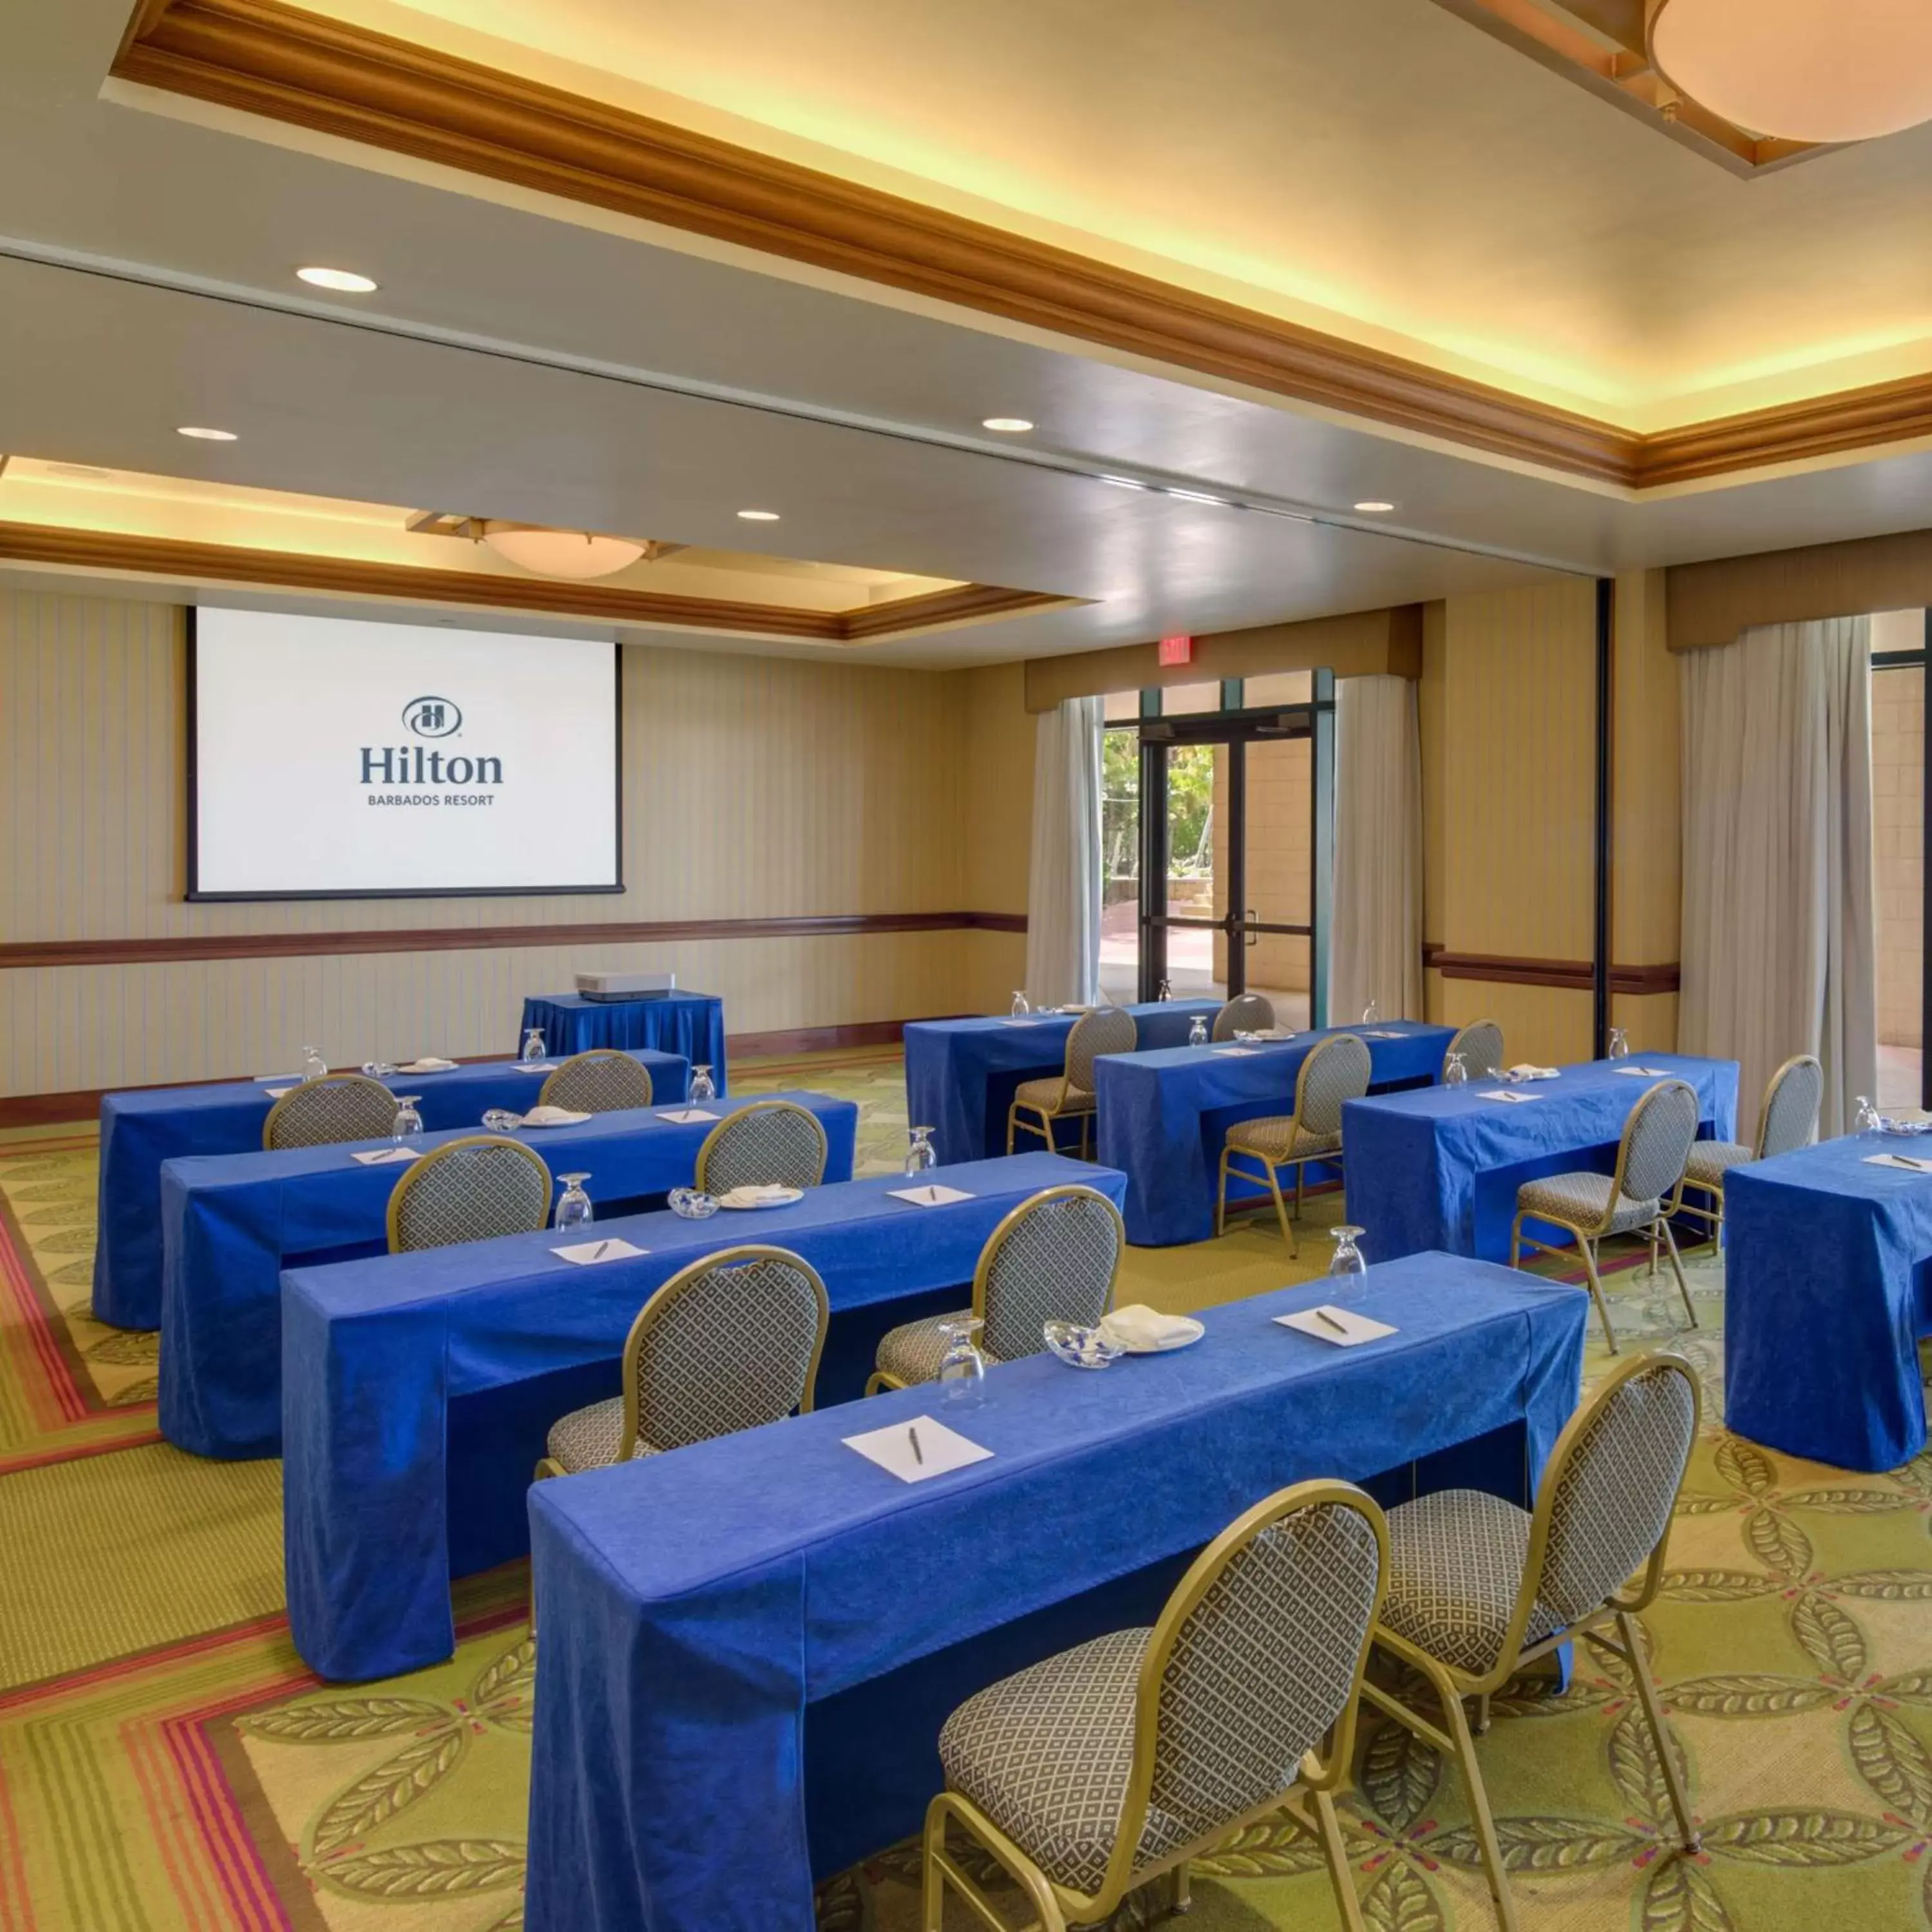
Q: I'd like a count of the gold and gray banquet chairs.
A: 14